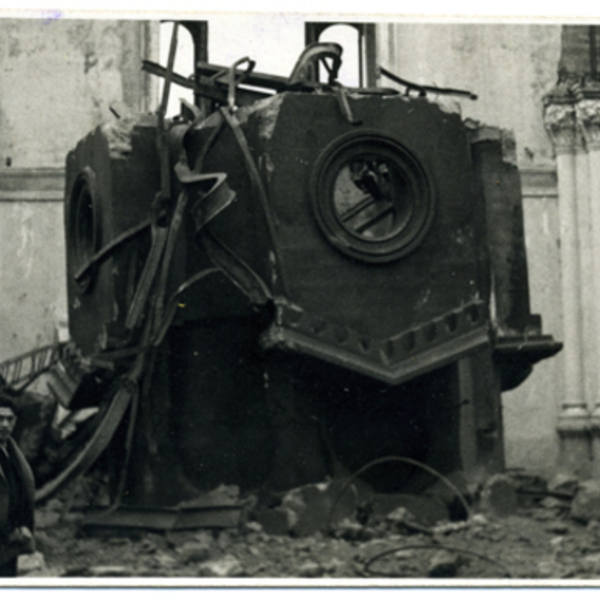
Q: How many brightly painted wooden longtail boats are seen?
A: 0